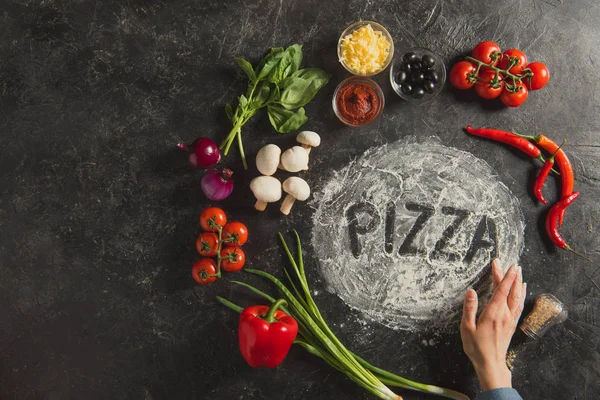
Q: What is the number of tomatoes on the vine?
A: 11